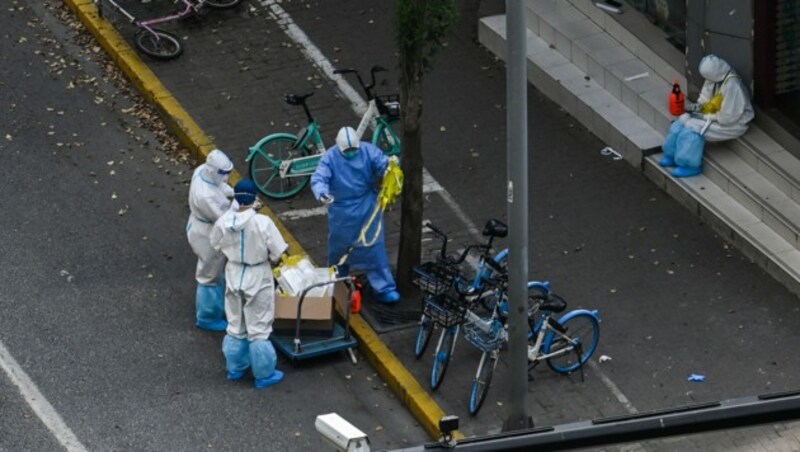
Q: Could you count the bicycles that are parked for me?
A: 5